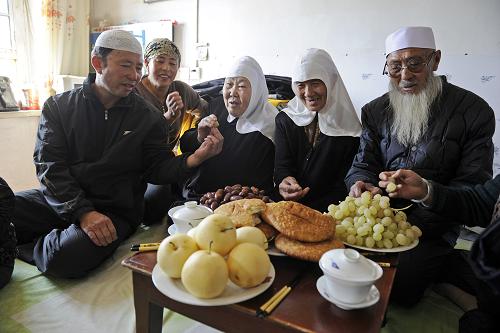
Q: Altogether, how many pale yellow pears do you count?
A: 6